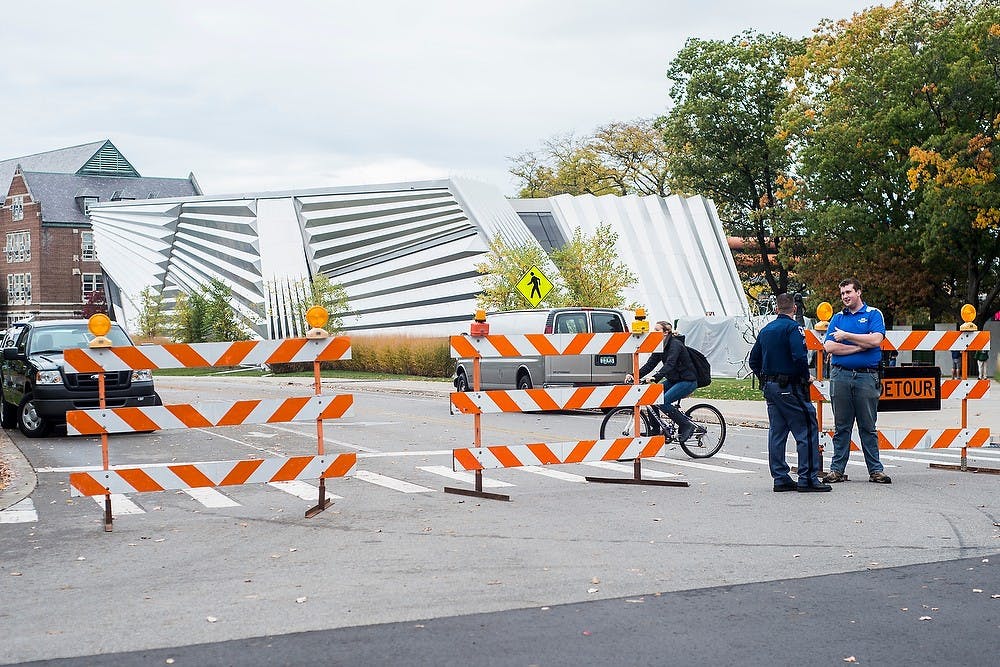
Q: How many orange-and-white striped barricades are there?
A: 3